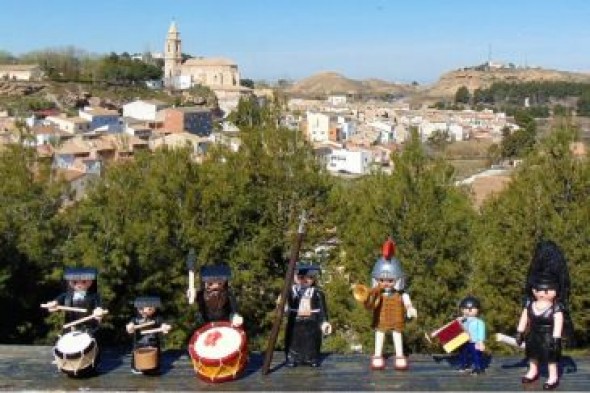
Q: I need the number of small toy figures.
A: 7